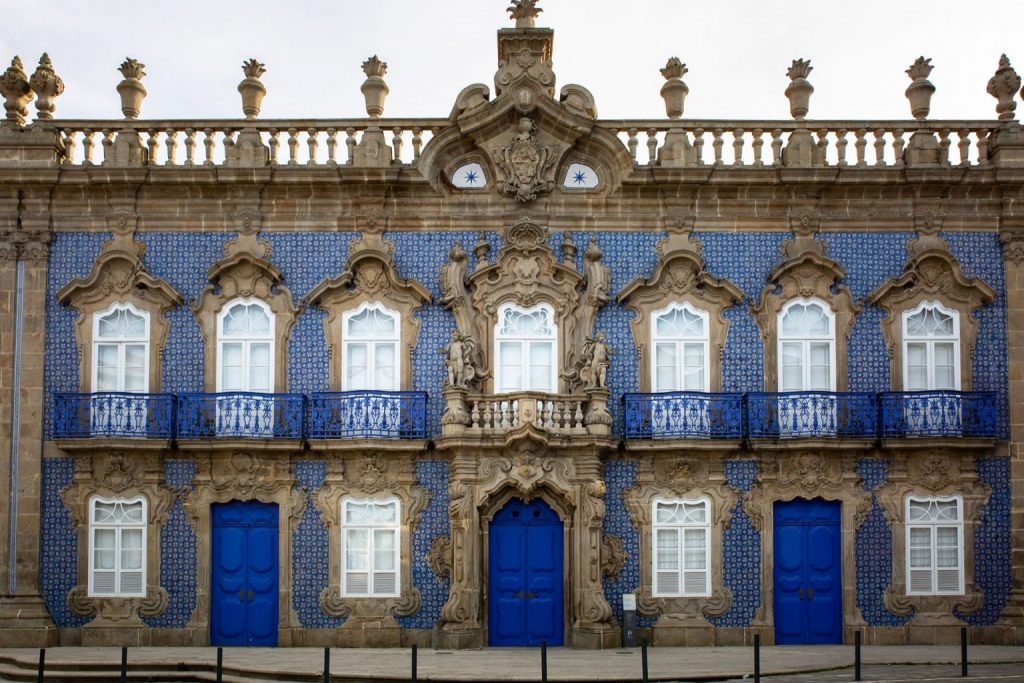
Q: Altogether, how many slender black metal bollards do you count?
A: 10